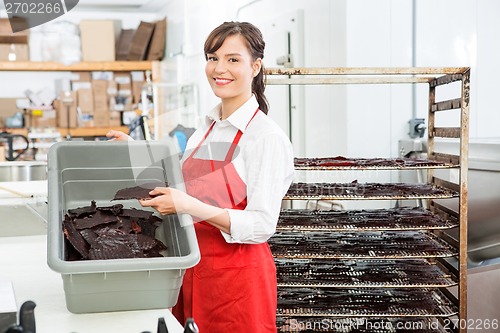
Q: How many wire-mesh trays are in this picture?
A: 7